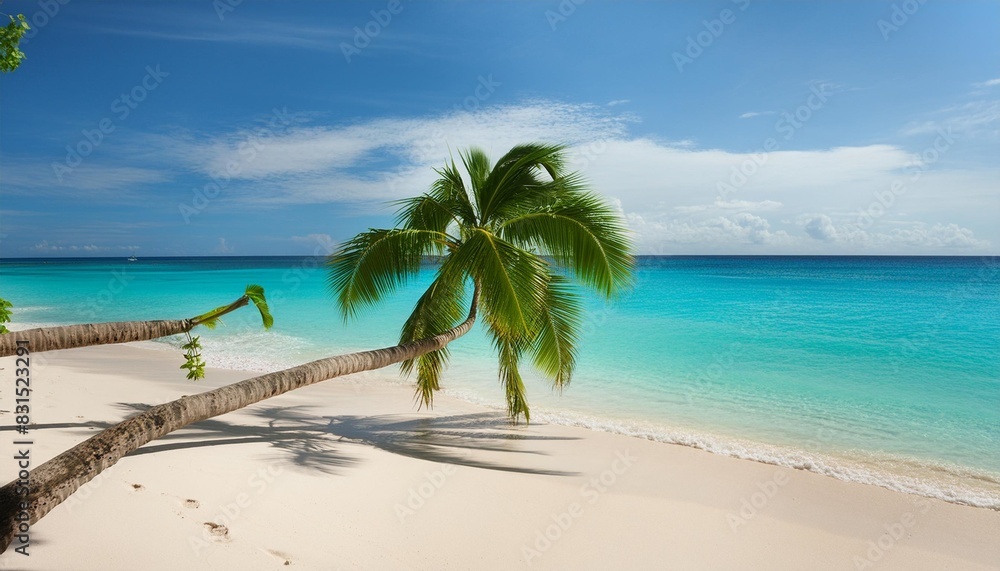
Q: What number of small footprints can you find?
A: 4